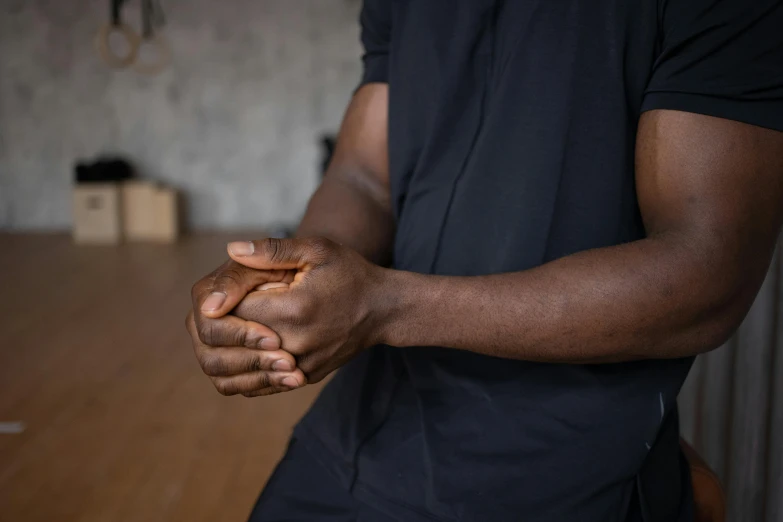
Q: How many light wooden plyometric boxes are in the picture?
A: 2